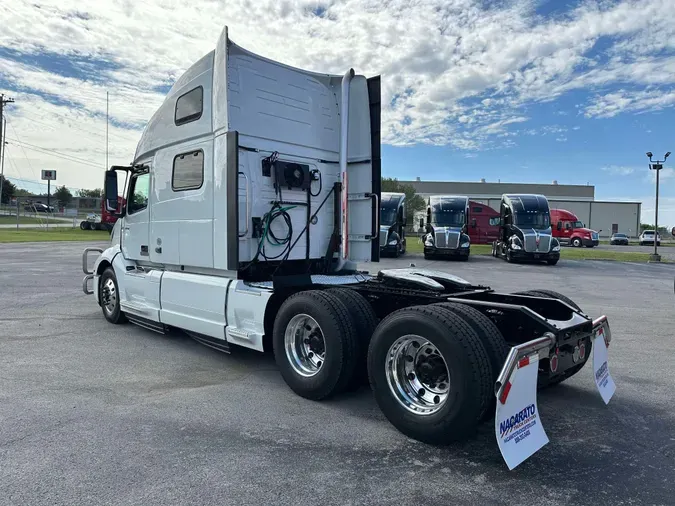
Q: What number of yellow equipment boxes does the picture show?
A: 0